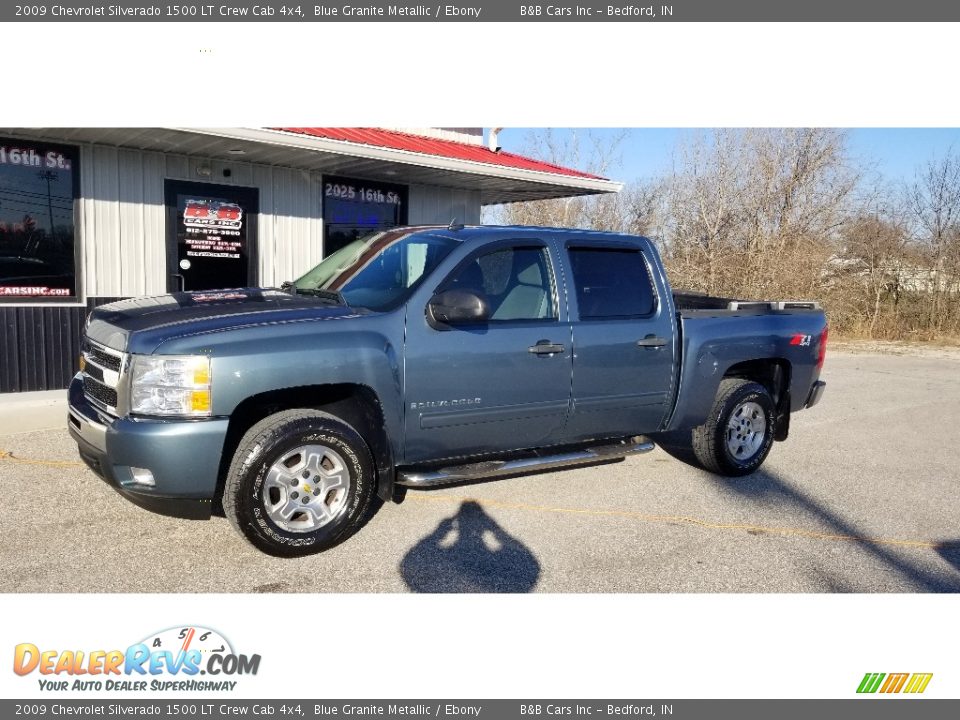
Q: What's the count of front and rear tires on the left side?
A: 2